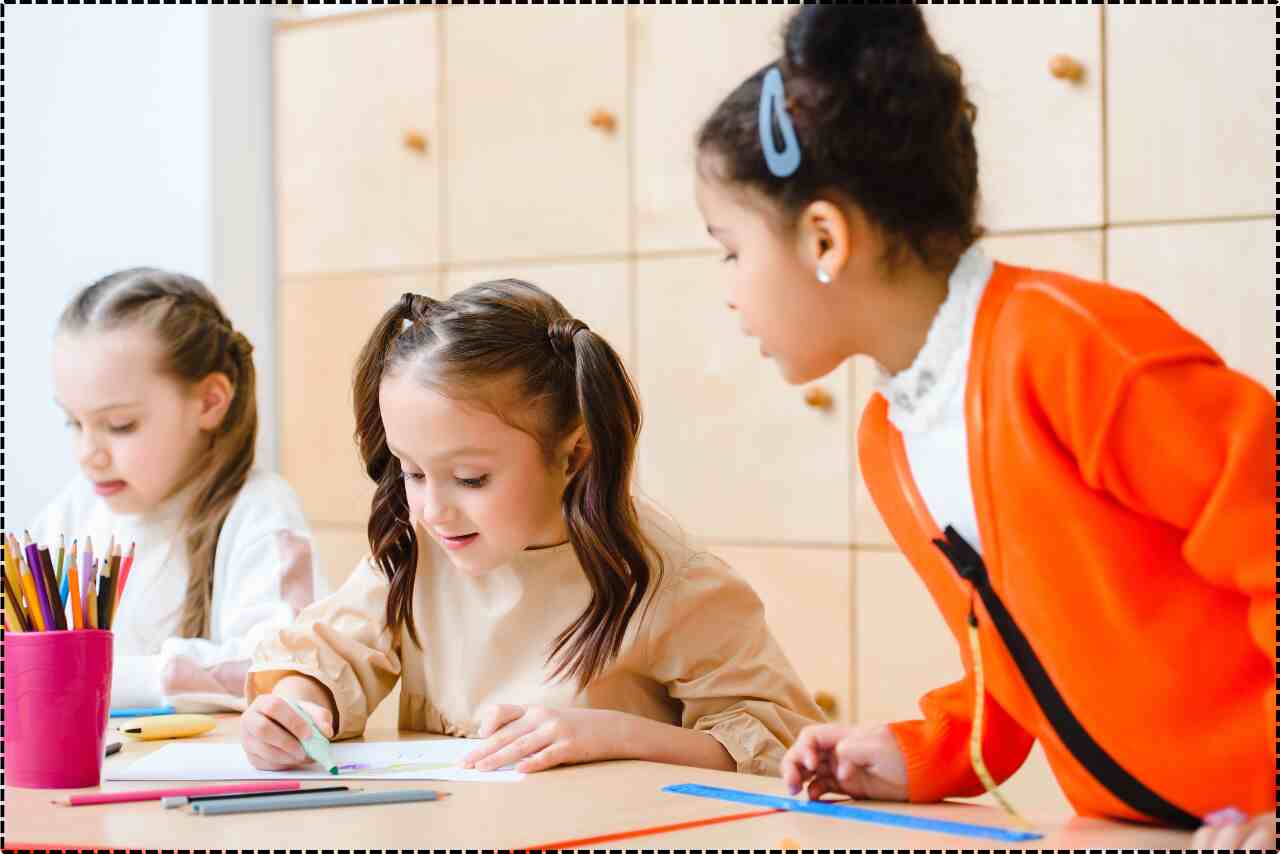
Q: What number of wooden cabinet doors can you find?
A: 13